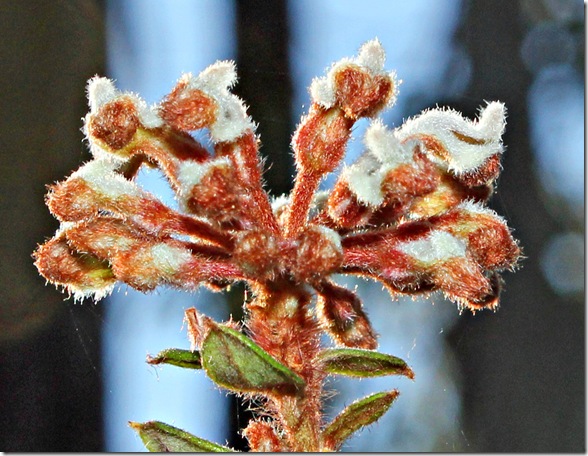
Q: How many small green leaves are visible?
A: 5